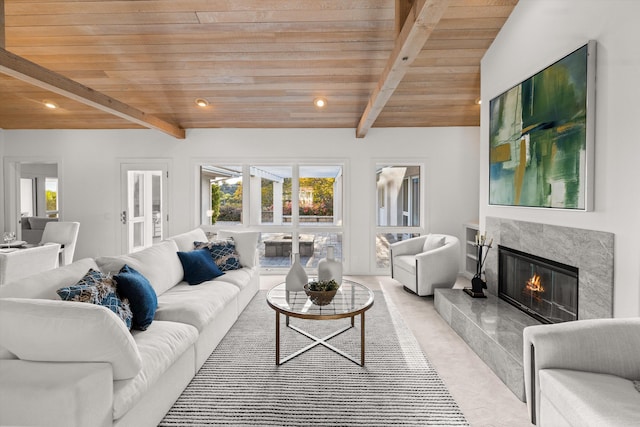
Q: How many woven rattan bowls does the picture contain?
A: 1